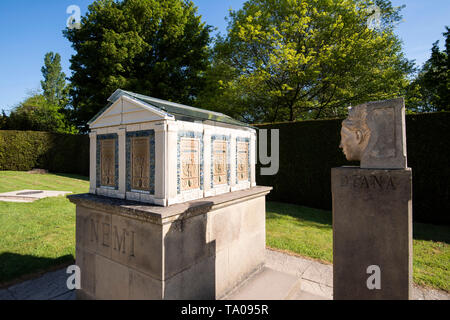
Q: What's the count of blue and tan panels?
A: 5